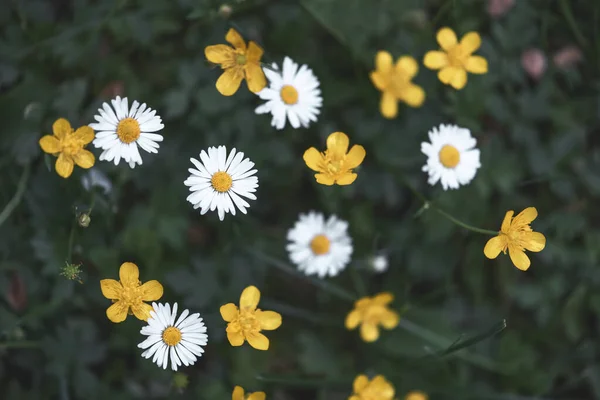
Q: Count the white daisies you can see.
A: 6